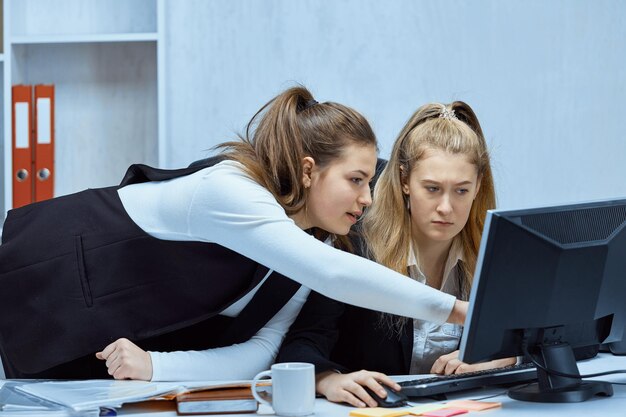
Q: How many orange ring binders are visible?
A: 2